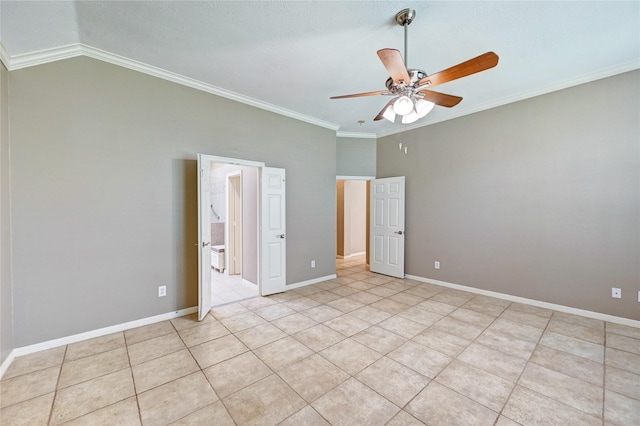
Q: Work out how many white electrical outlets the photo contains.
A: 4